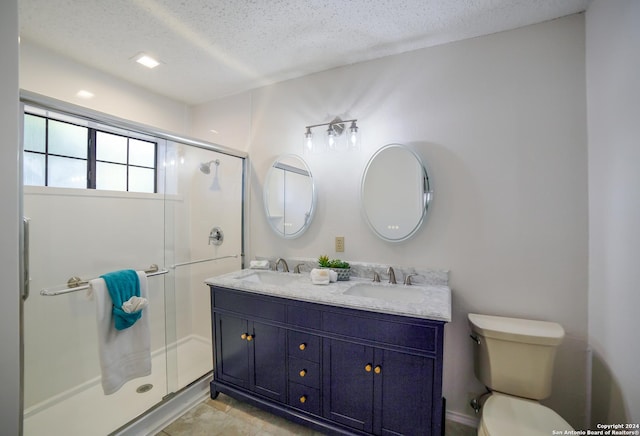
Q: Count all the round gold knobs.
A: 7